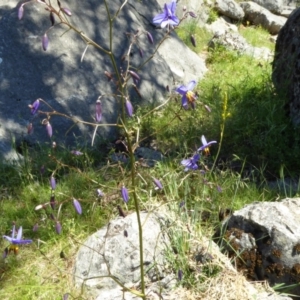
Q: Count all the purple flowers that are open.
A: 5